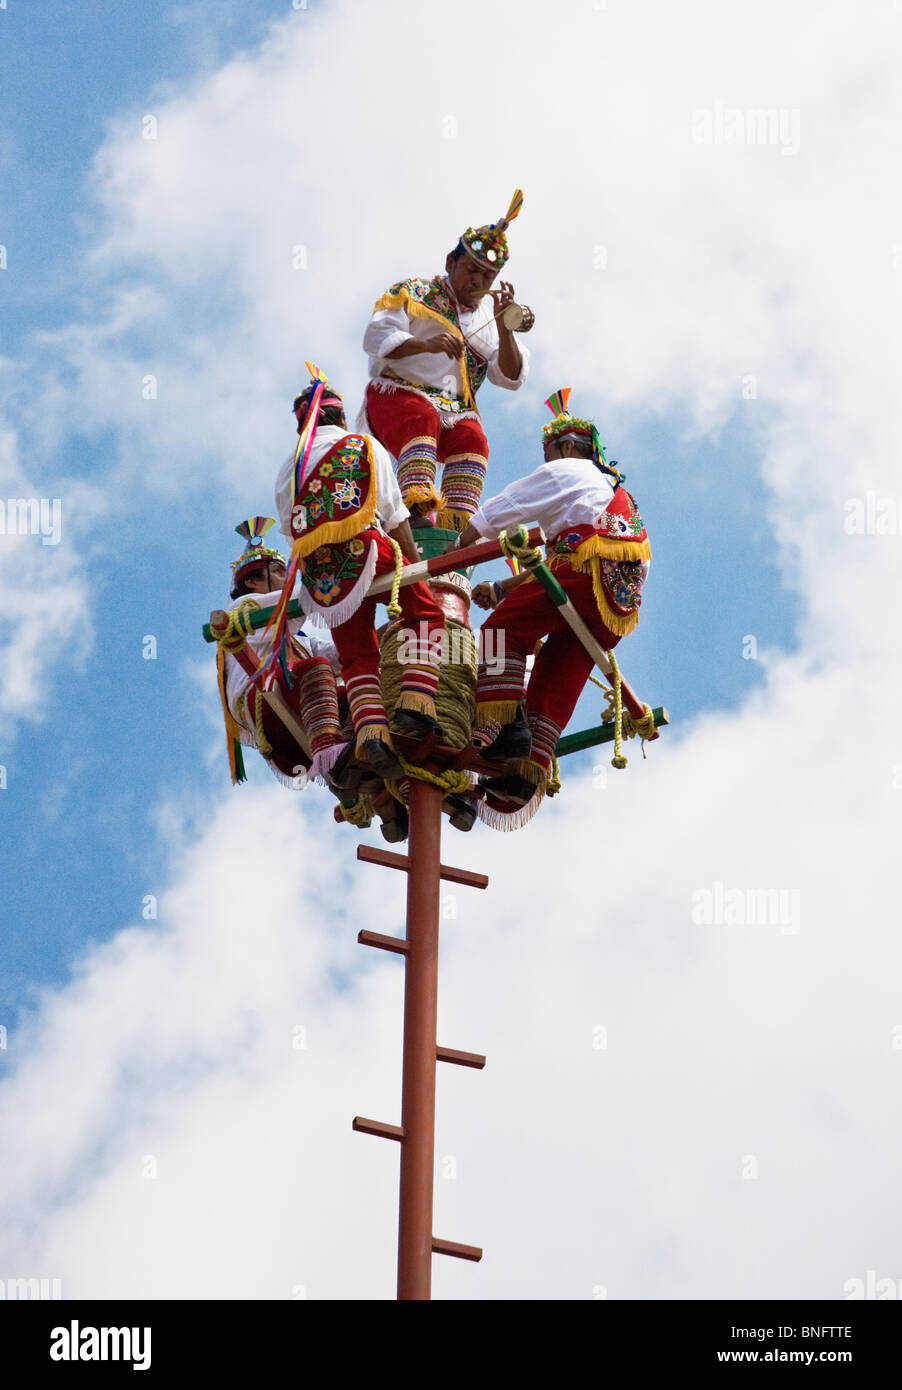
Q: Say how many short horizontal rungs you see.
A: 6